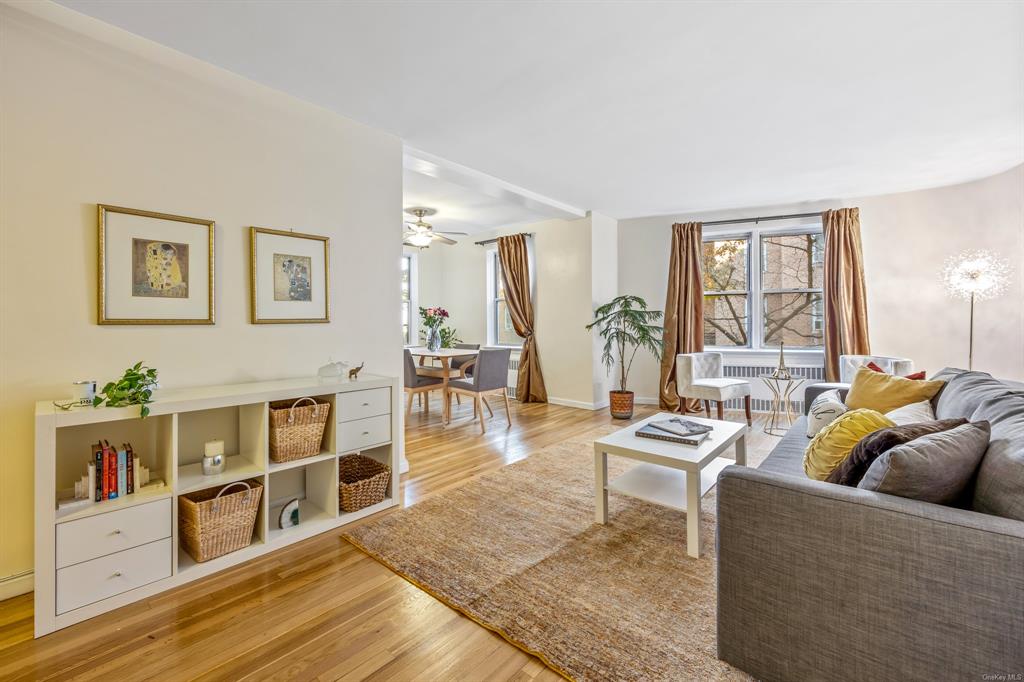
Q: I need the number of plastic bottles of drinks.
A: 0